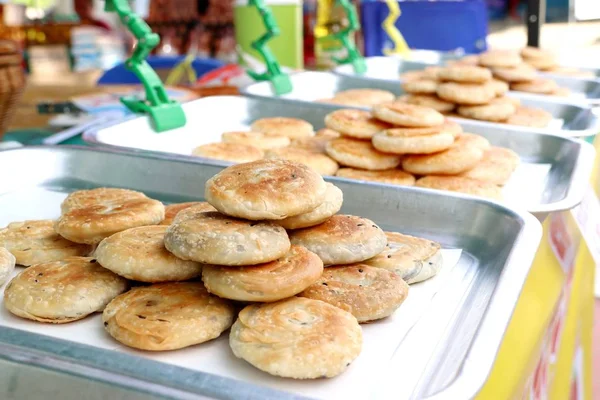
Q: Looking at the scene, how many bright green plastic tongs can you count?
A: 3